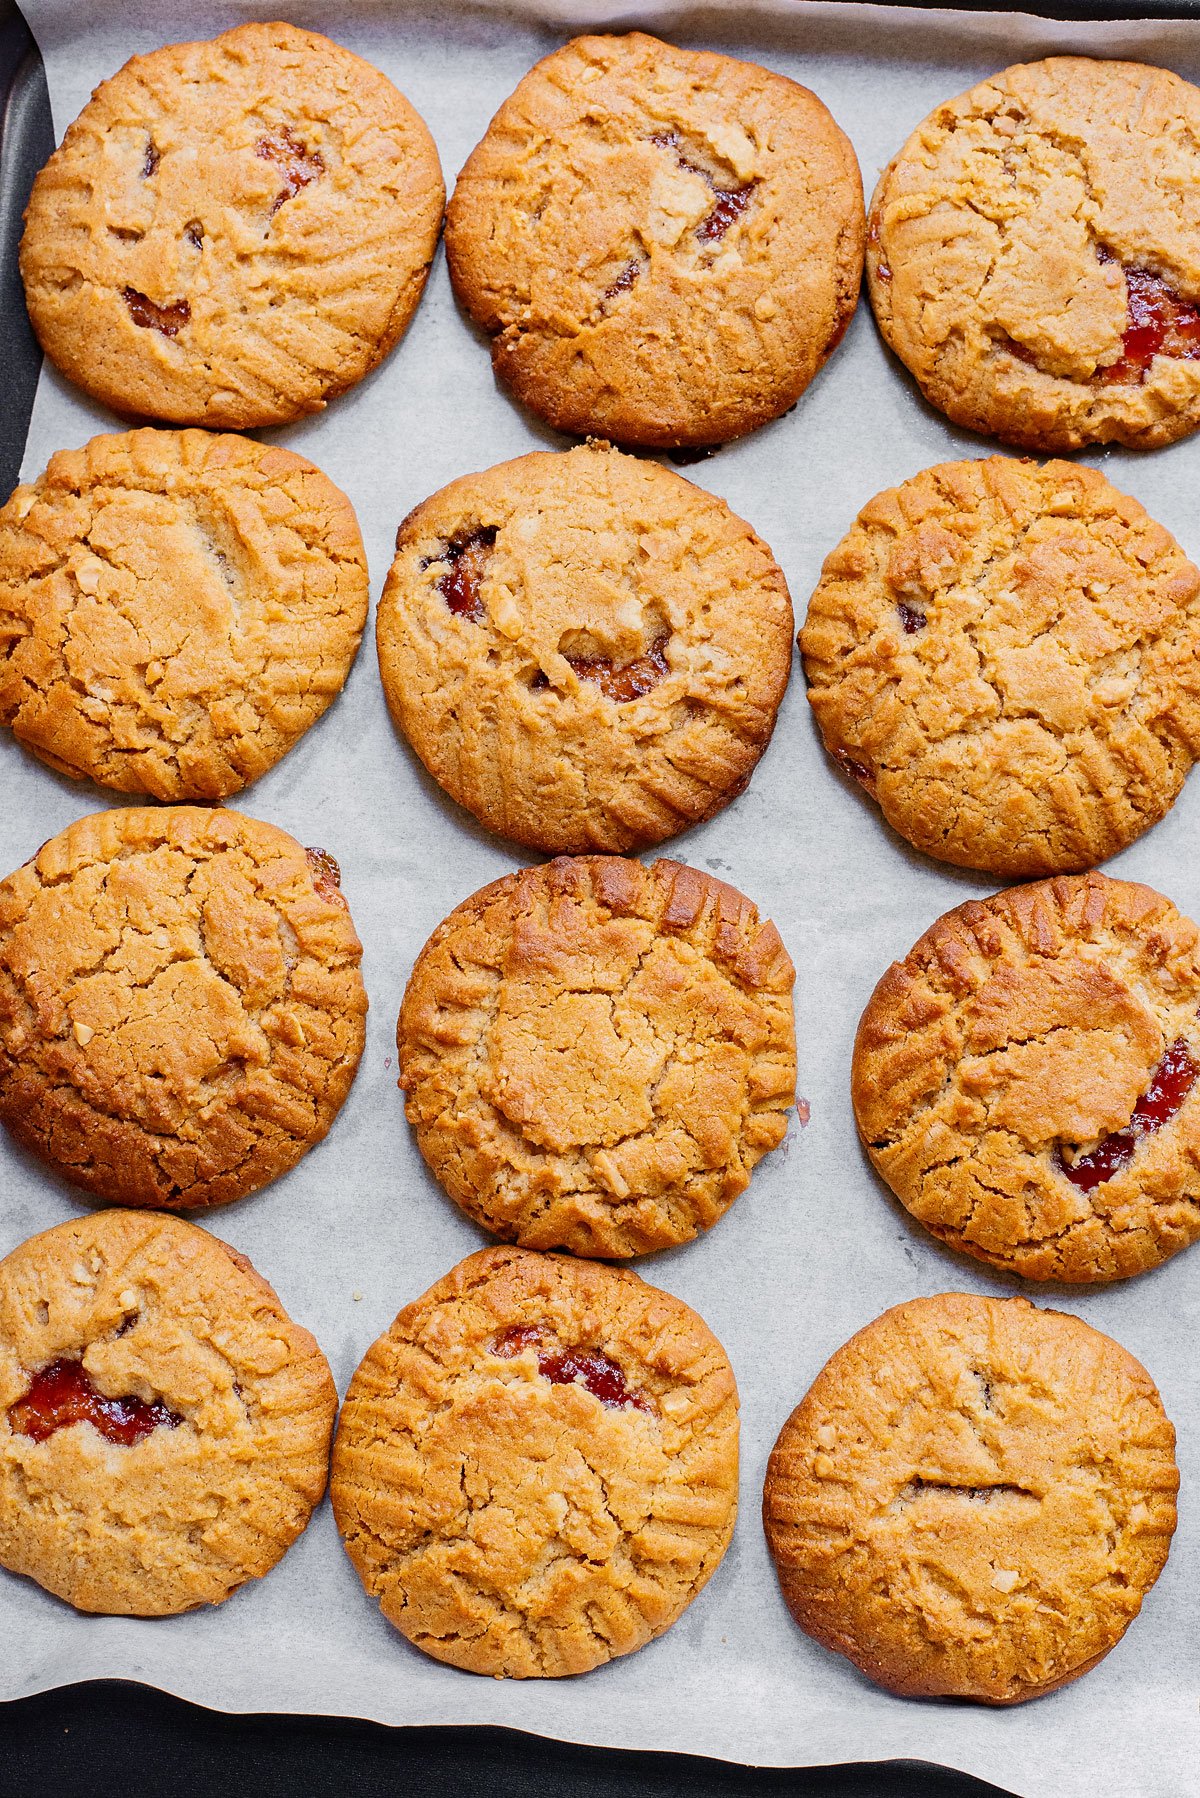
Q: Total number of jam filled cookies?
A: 12